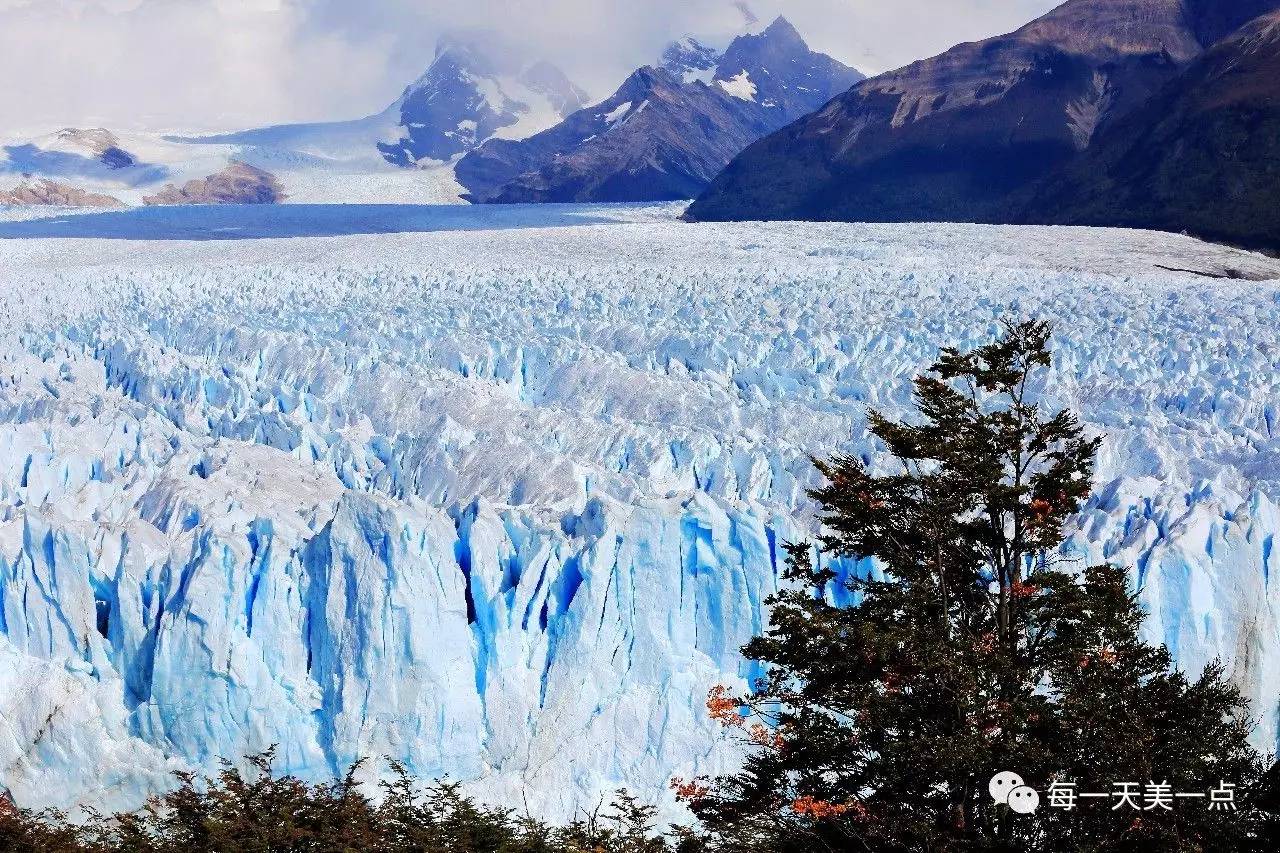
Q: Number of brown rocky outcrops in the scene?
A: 3